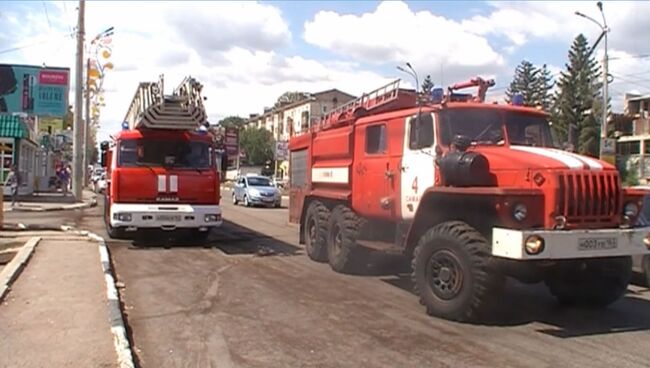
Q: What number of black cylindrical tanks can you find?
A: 1